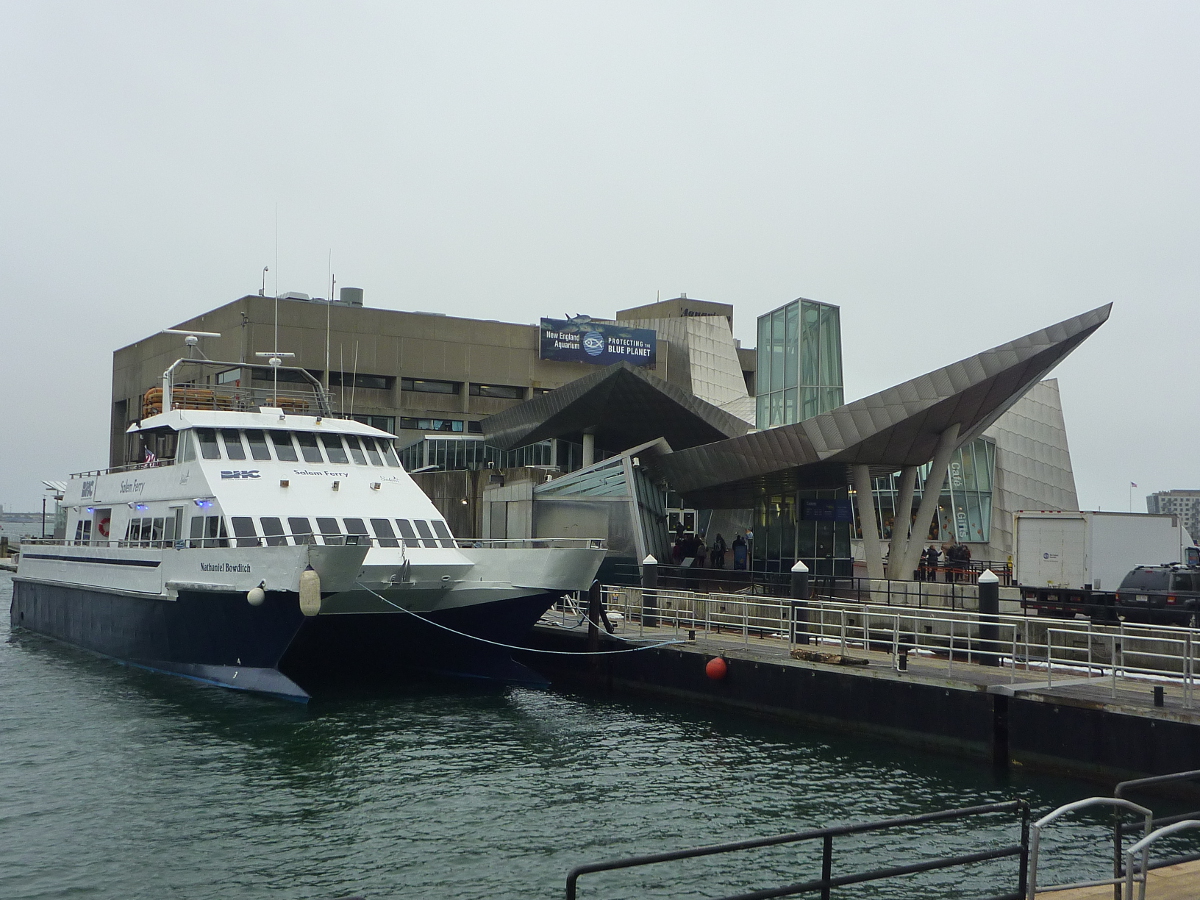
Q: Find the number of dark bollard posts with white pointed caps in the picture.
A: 3